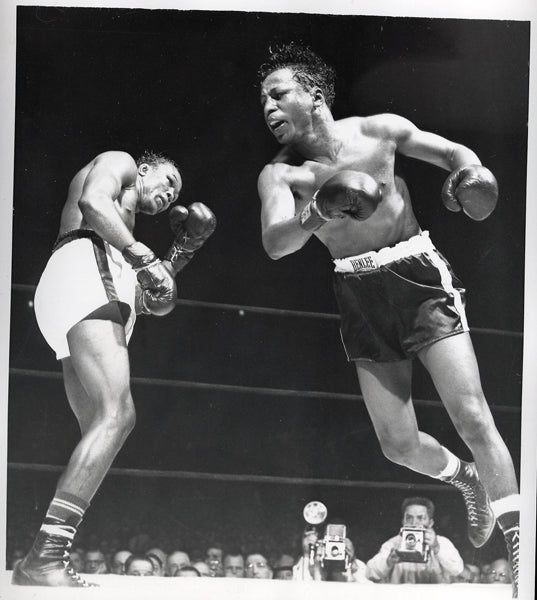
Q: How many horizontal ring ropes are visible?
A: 3